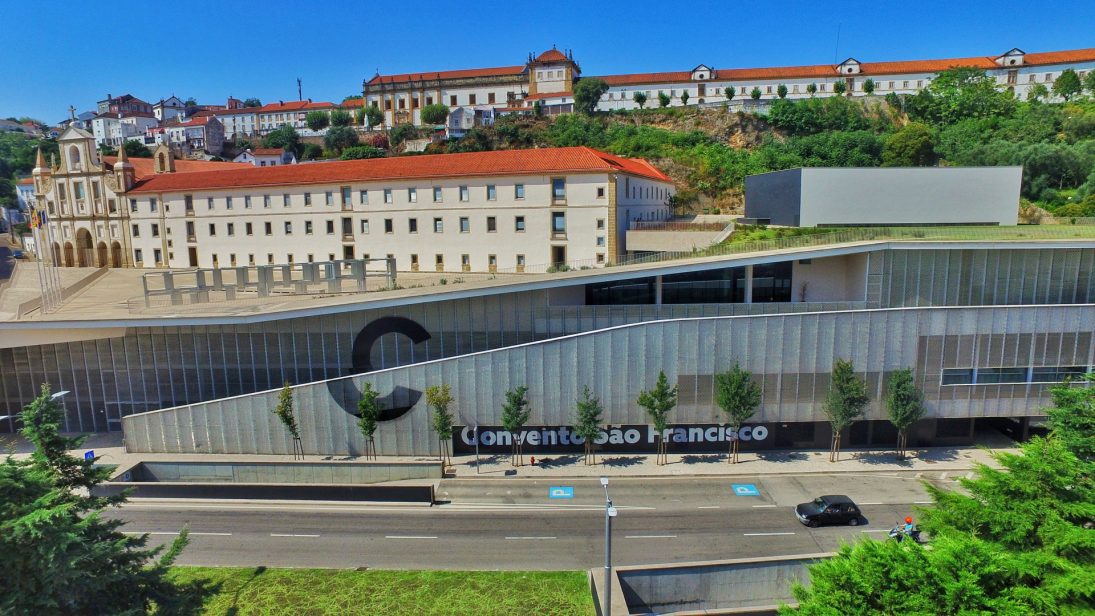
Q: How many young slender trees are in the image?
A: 9